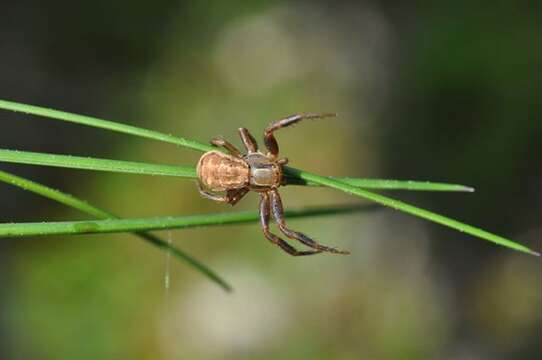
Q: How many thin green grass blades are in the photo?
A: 4